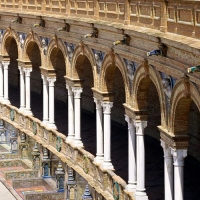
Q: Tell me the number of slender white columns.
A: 14